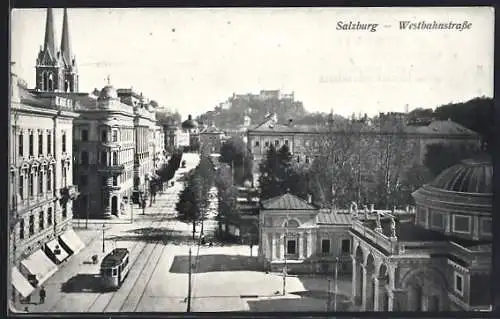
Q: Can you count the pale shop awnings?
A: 4